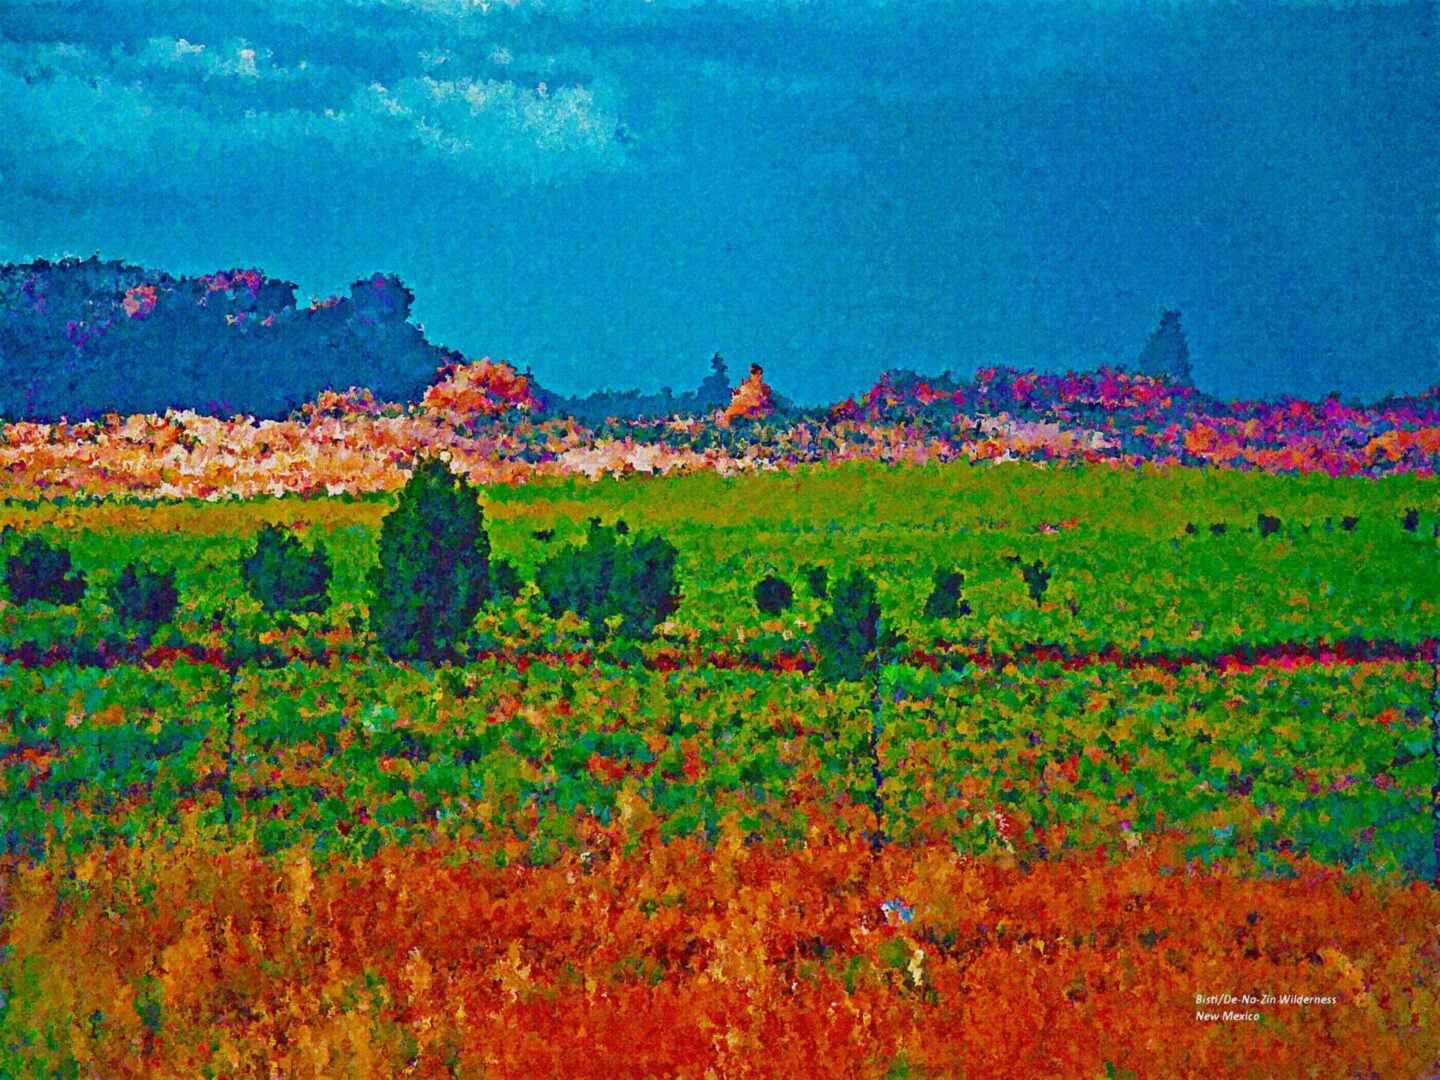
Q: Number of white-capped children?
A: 0